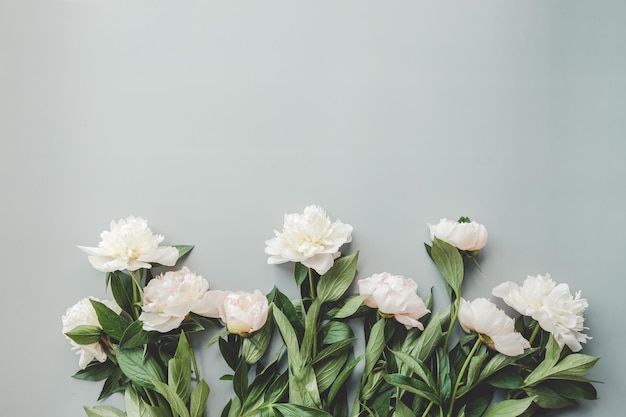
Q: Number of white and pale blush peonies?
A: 9